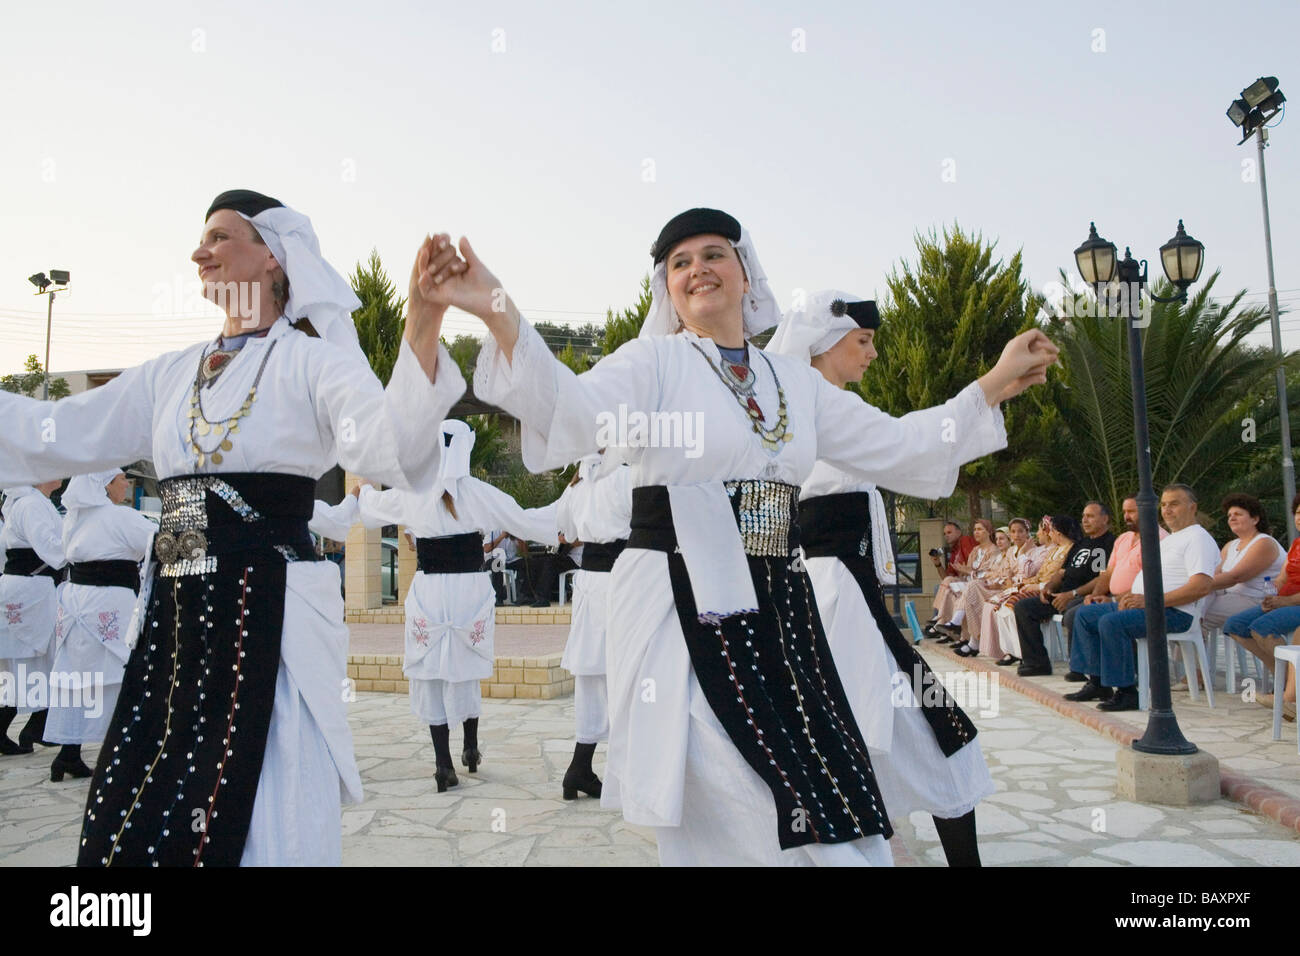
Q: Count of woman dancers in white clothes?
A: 7